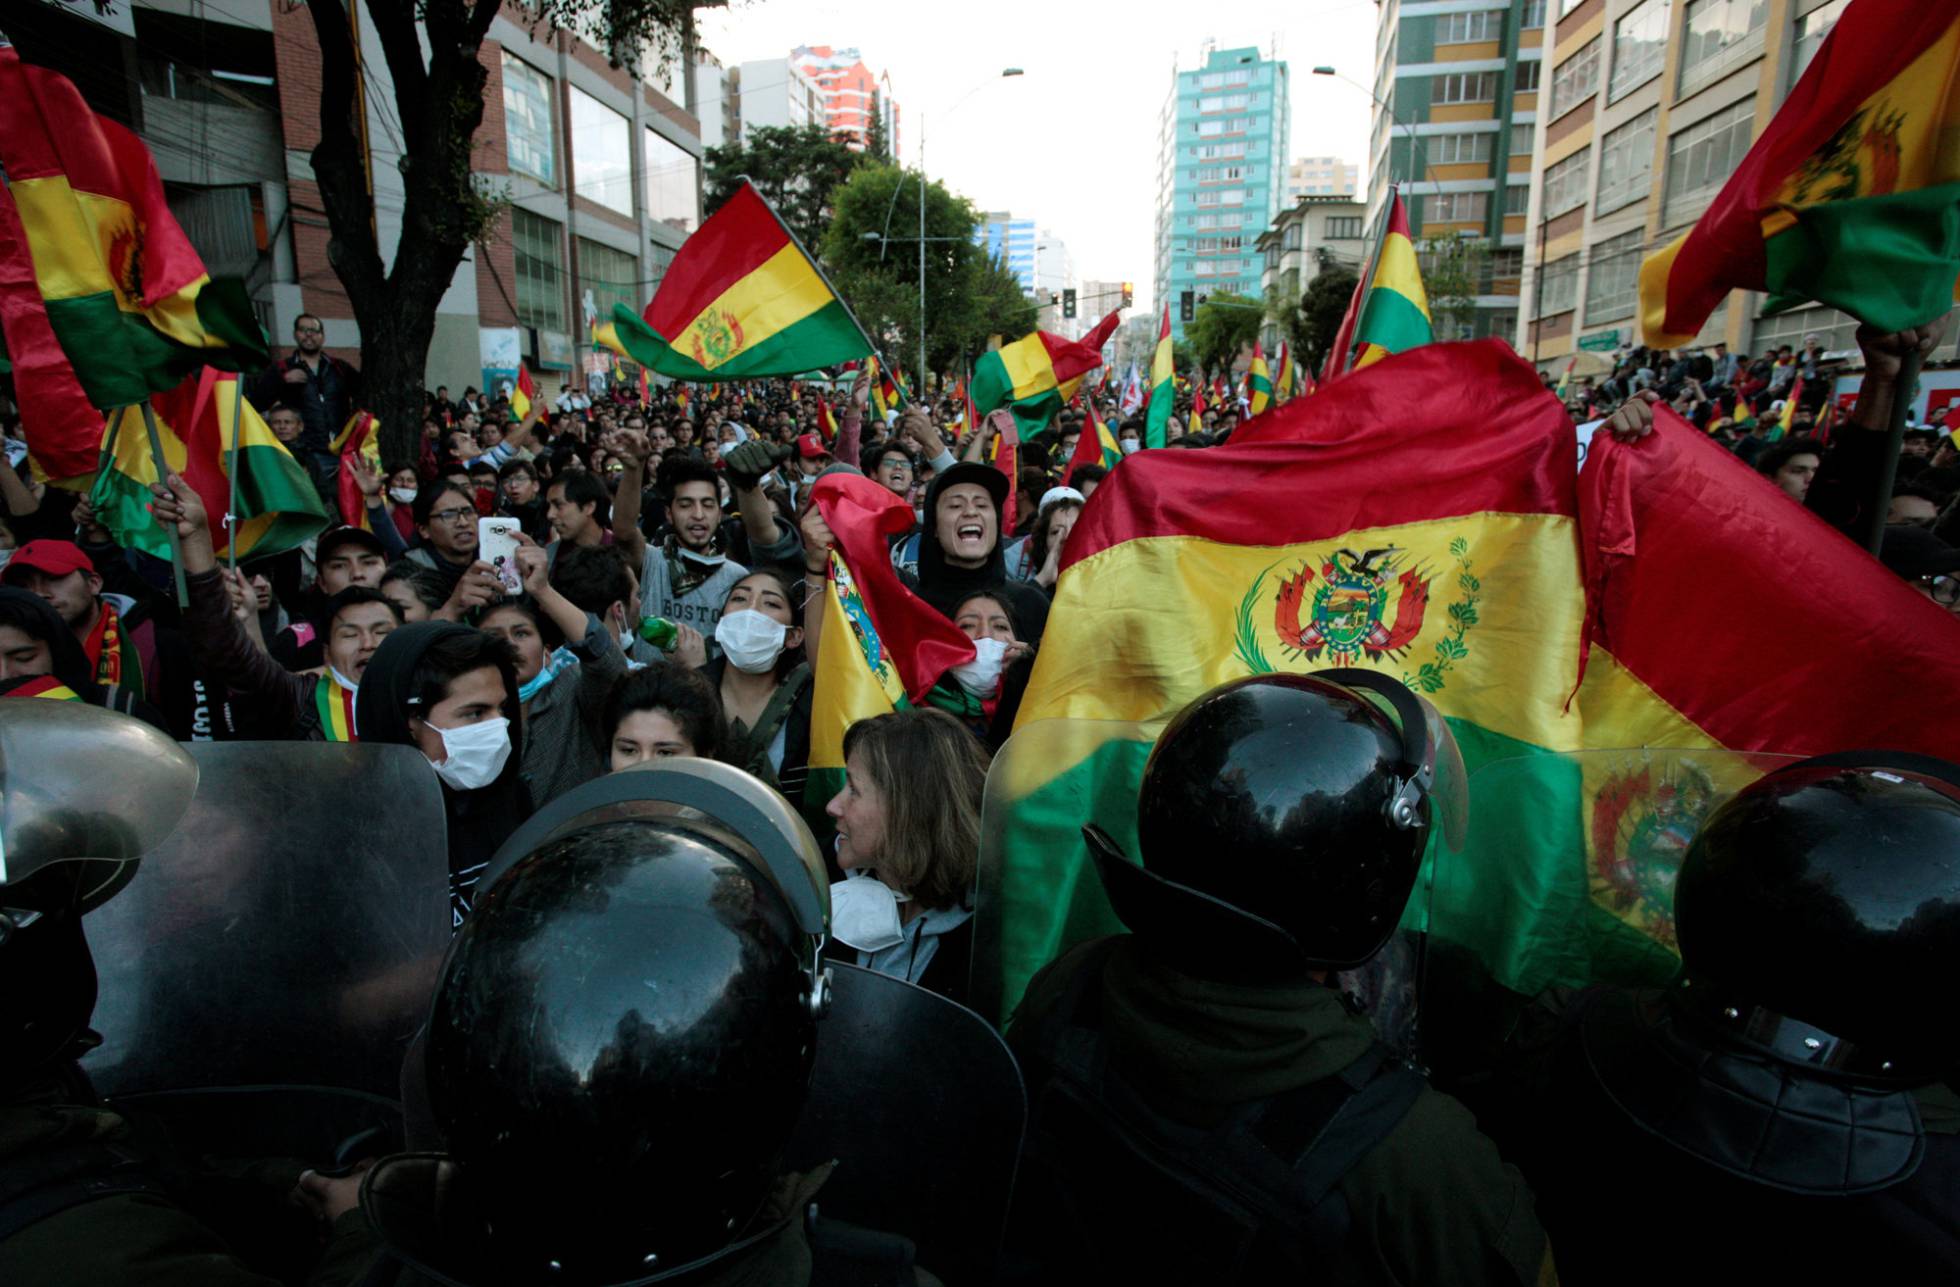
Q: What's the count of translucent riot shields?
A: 4